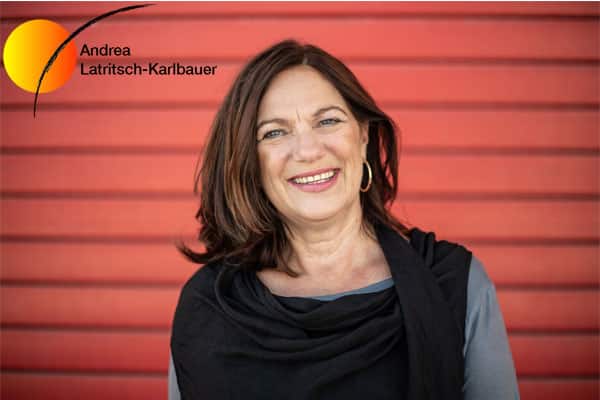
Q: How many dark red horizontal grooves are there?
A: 9